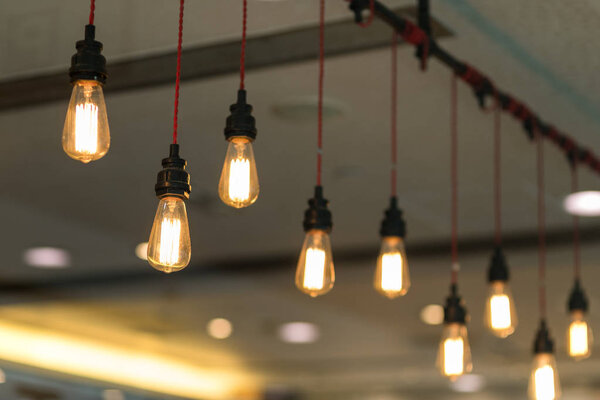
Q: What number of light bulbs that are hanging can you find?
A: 9